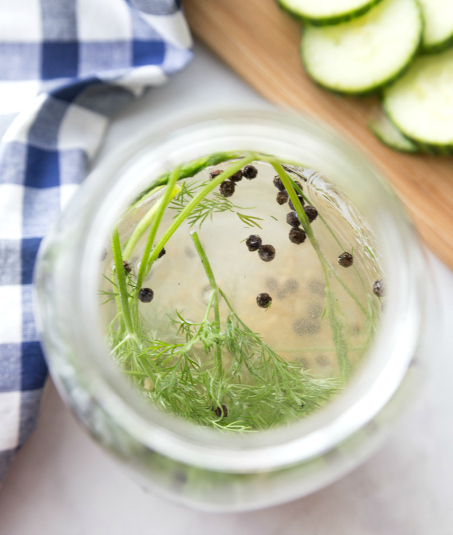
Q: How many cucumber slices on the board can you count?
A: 5